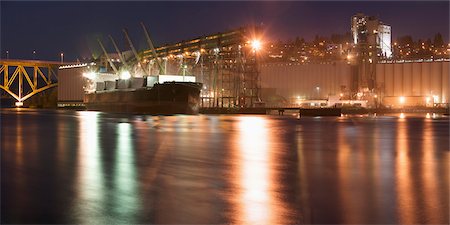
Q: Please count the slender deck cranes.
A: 4